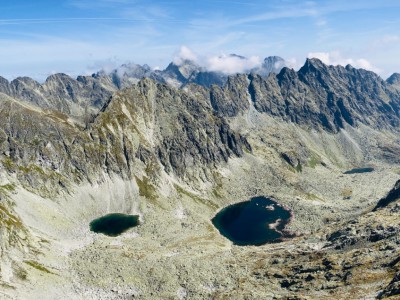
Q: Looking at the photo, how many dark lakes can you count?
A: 3